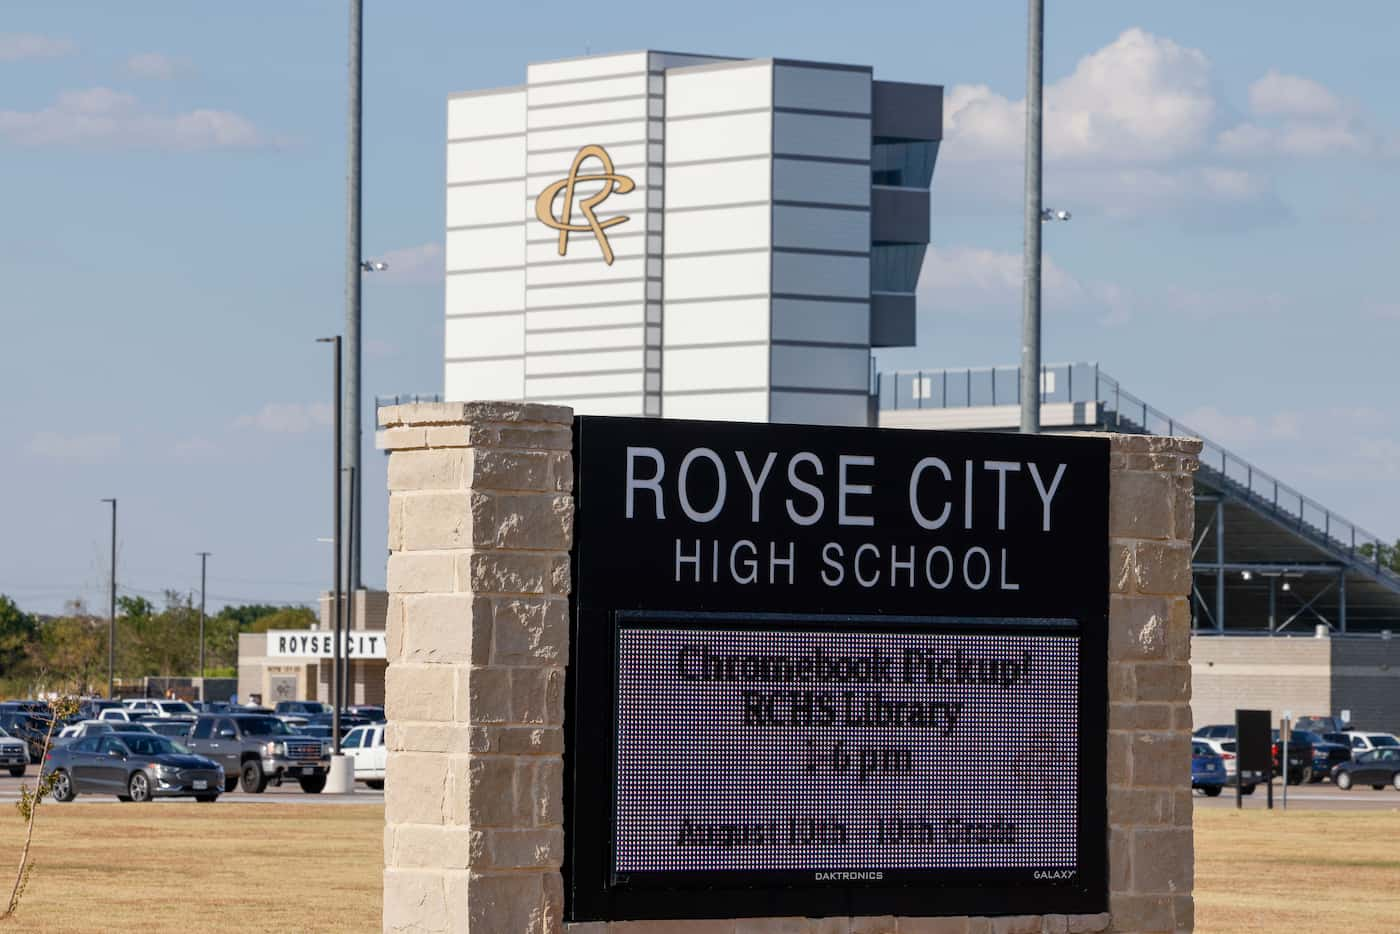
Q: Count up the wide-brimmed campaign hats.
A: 0